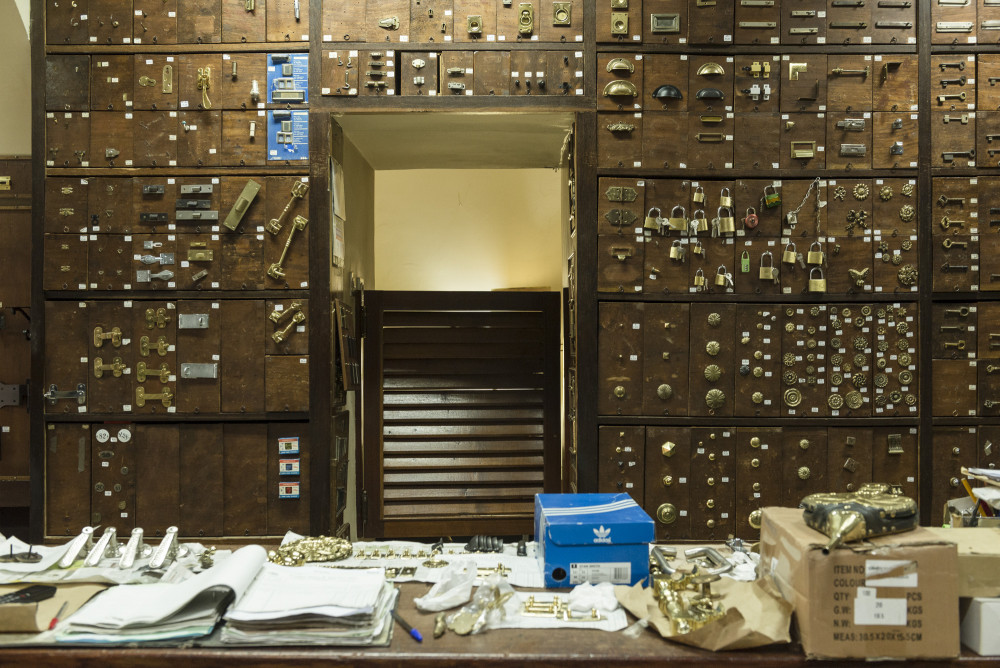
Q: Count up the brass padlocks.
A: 14